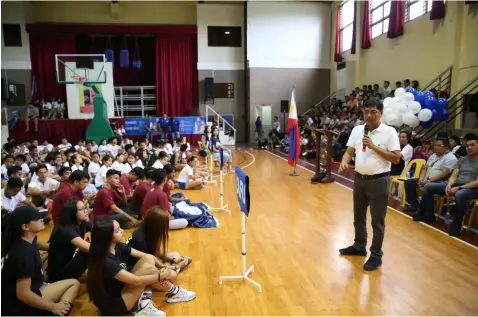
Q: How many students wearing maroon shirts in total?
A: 7